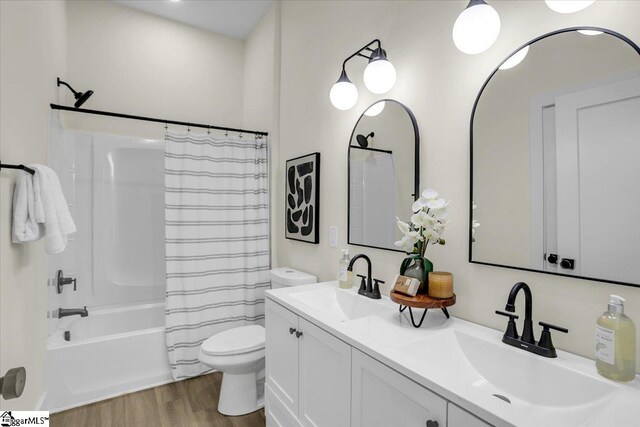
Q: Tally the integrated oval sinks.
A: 2